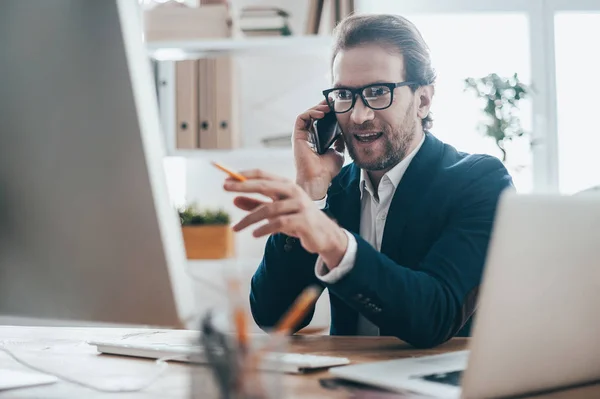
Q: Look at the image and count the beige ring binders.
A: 3